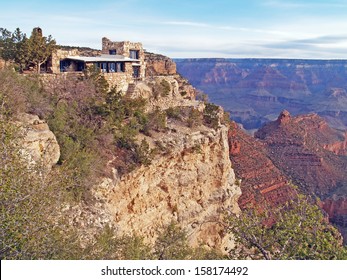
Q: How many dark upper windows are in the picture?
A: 2